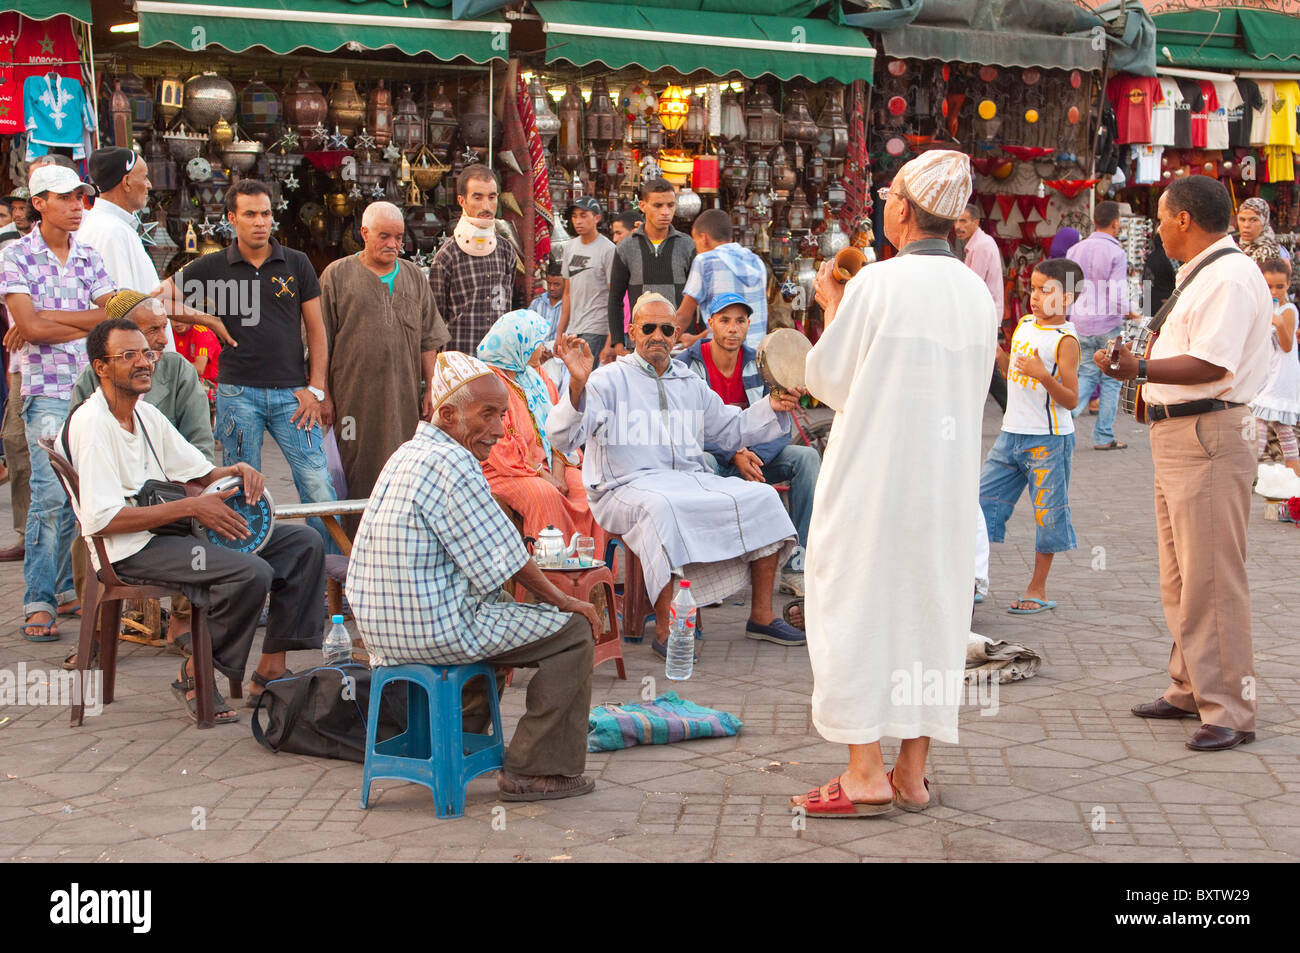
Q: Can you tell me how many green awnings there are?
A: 4